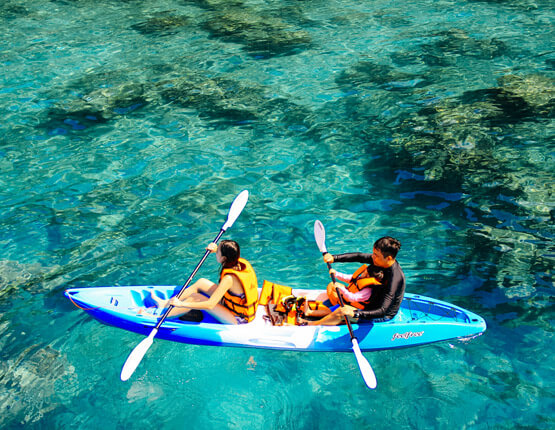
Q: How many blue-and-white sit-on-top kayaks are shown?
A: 1